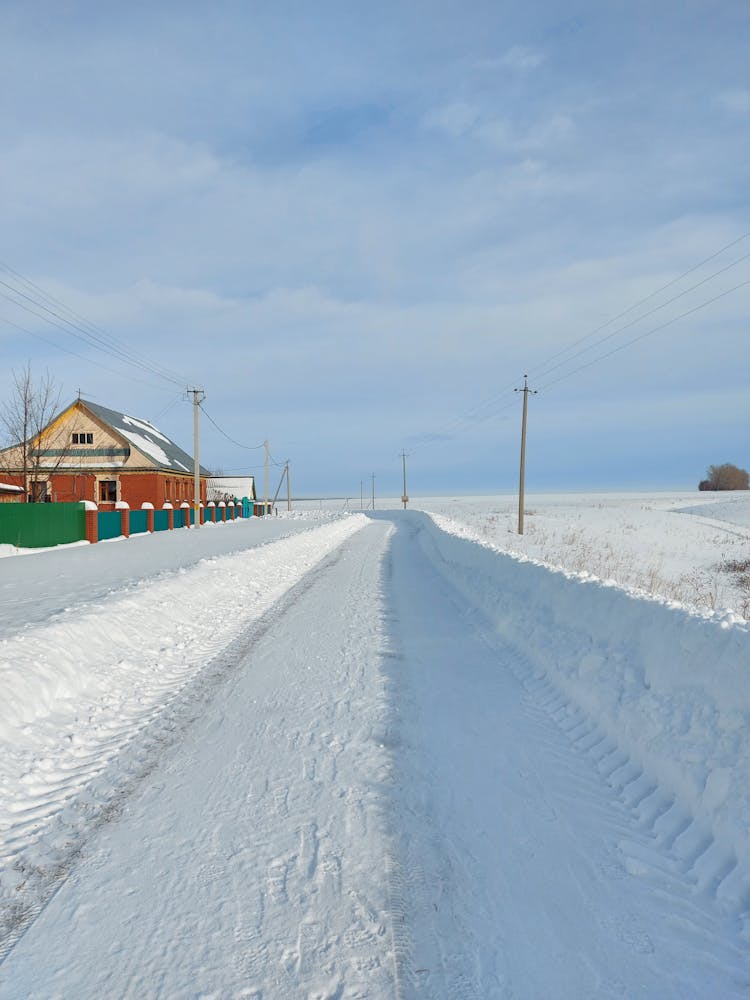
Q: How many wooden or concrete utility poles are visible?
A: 7